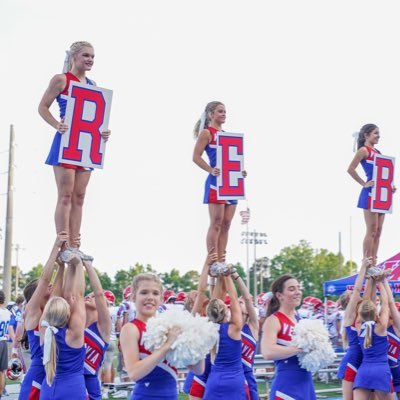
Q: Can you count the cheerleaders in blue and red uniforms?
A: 14